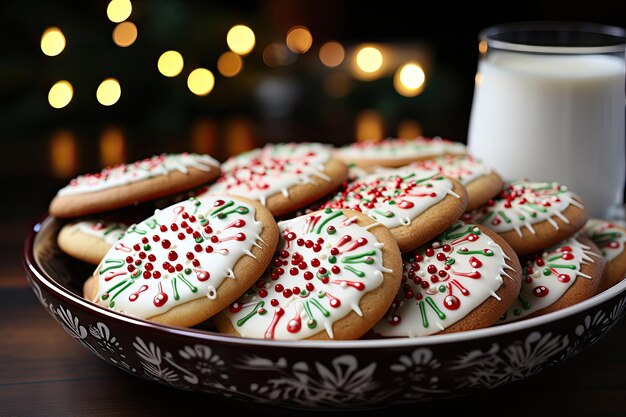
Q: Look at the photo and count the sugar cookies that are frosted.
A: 12